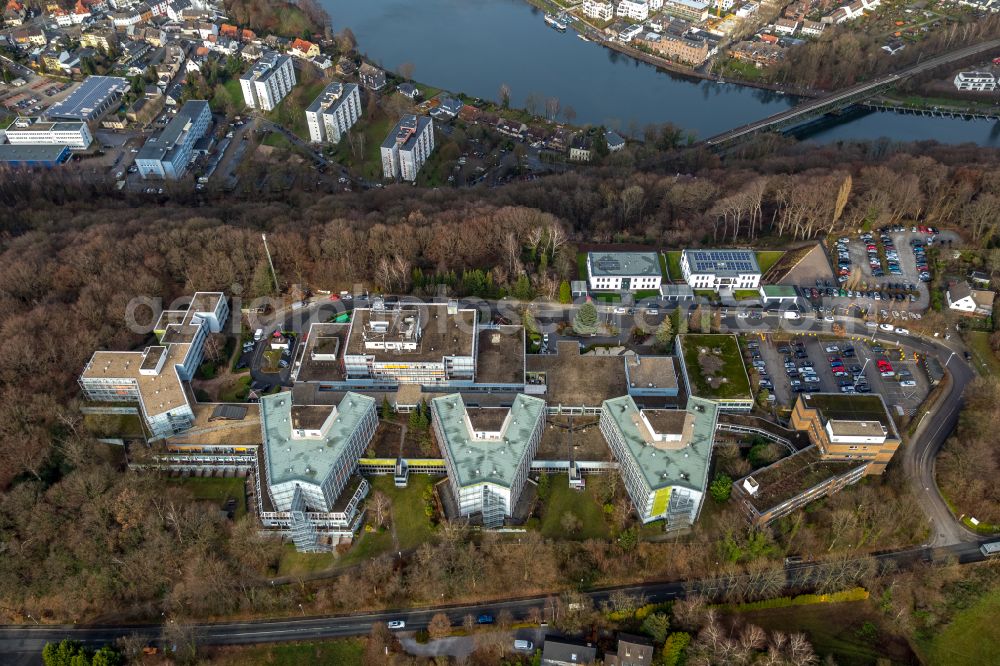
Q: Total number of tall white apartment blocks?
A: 3